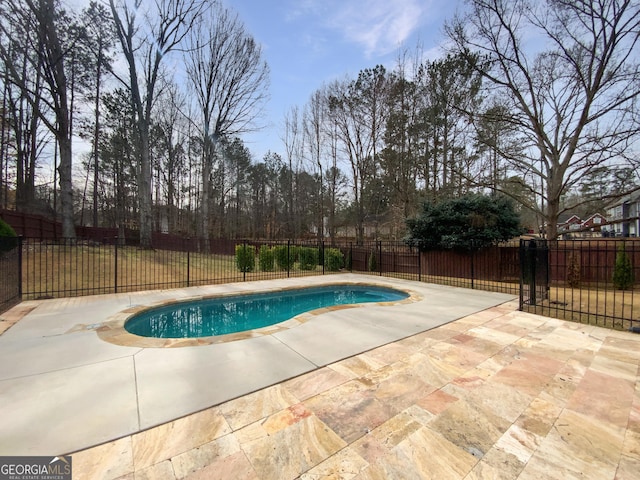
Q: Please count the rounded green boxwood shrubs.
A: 5